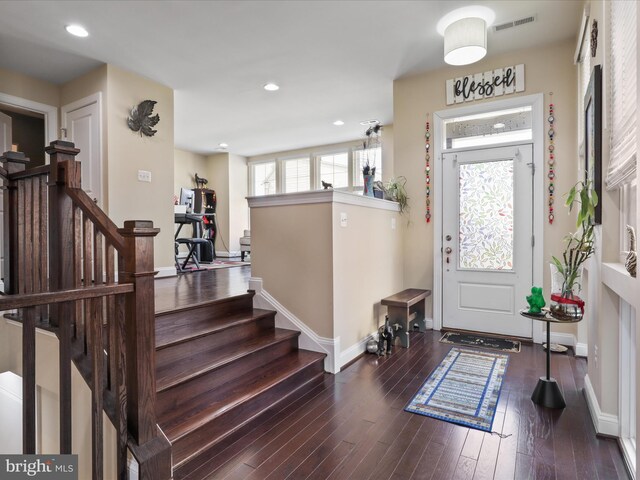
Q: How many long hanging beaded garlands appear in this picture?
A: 2